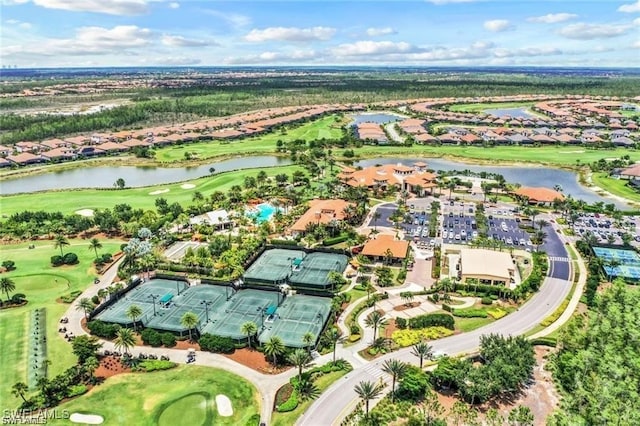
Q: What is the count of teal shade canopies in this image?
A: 3